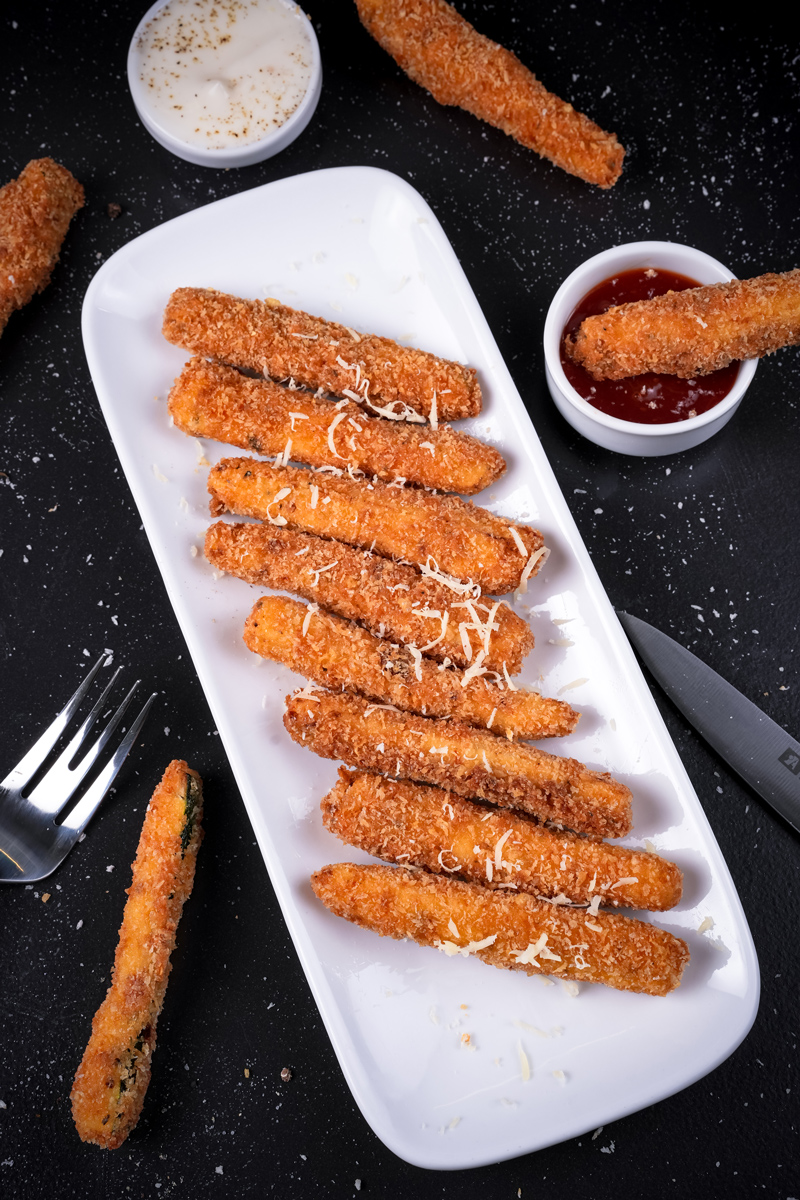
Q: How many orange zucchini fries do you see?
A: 12